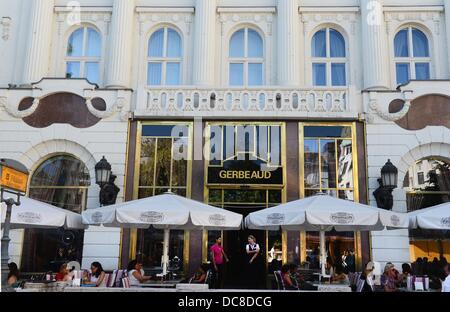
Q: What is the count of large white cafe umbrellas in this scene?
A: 4